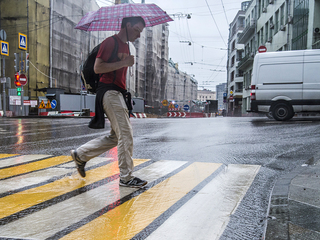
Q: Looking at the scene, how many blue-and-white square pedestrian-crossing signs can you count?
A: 2